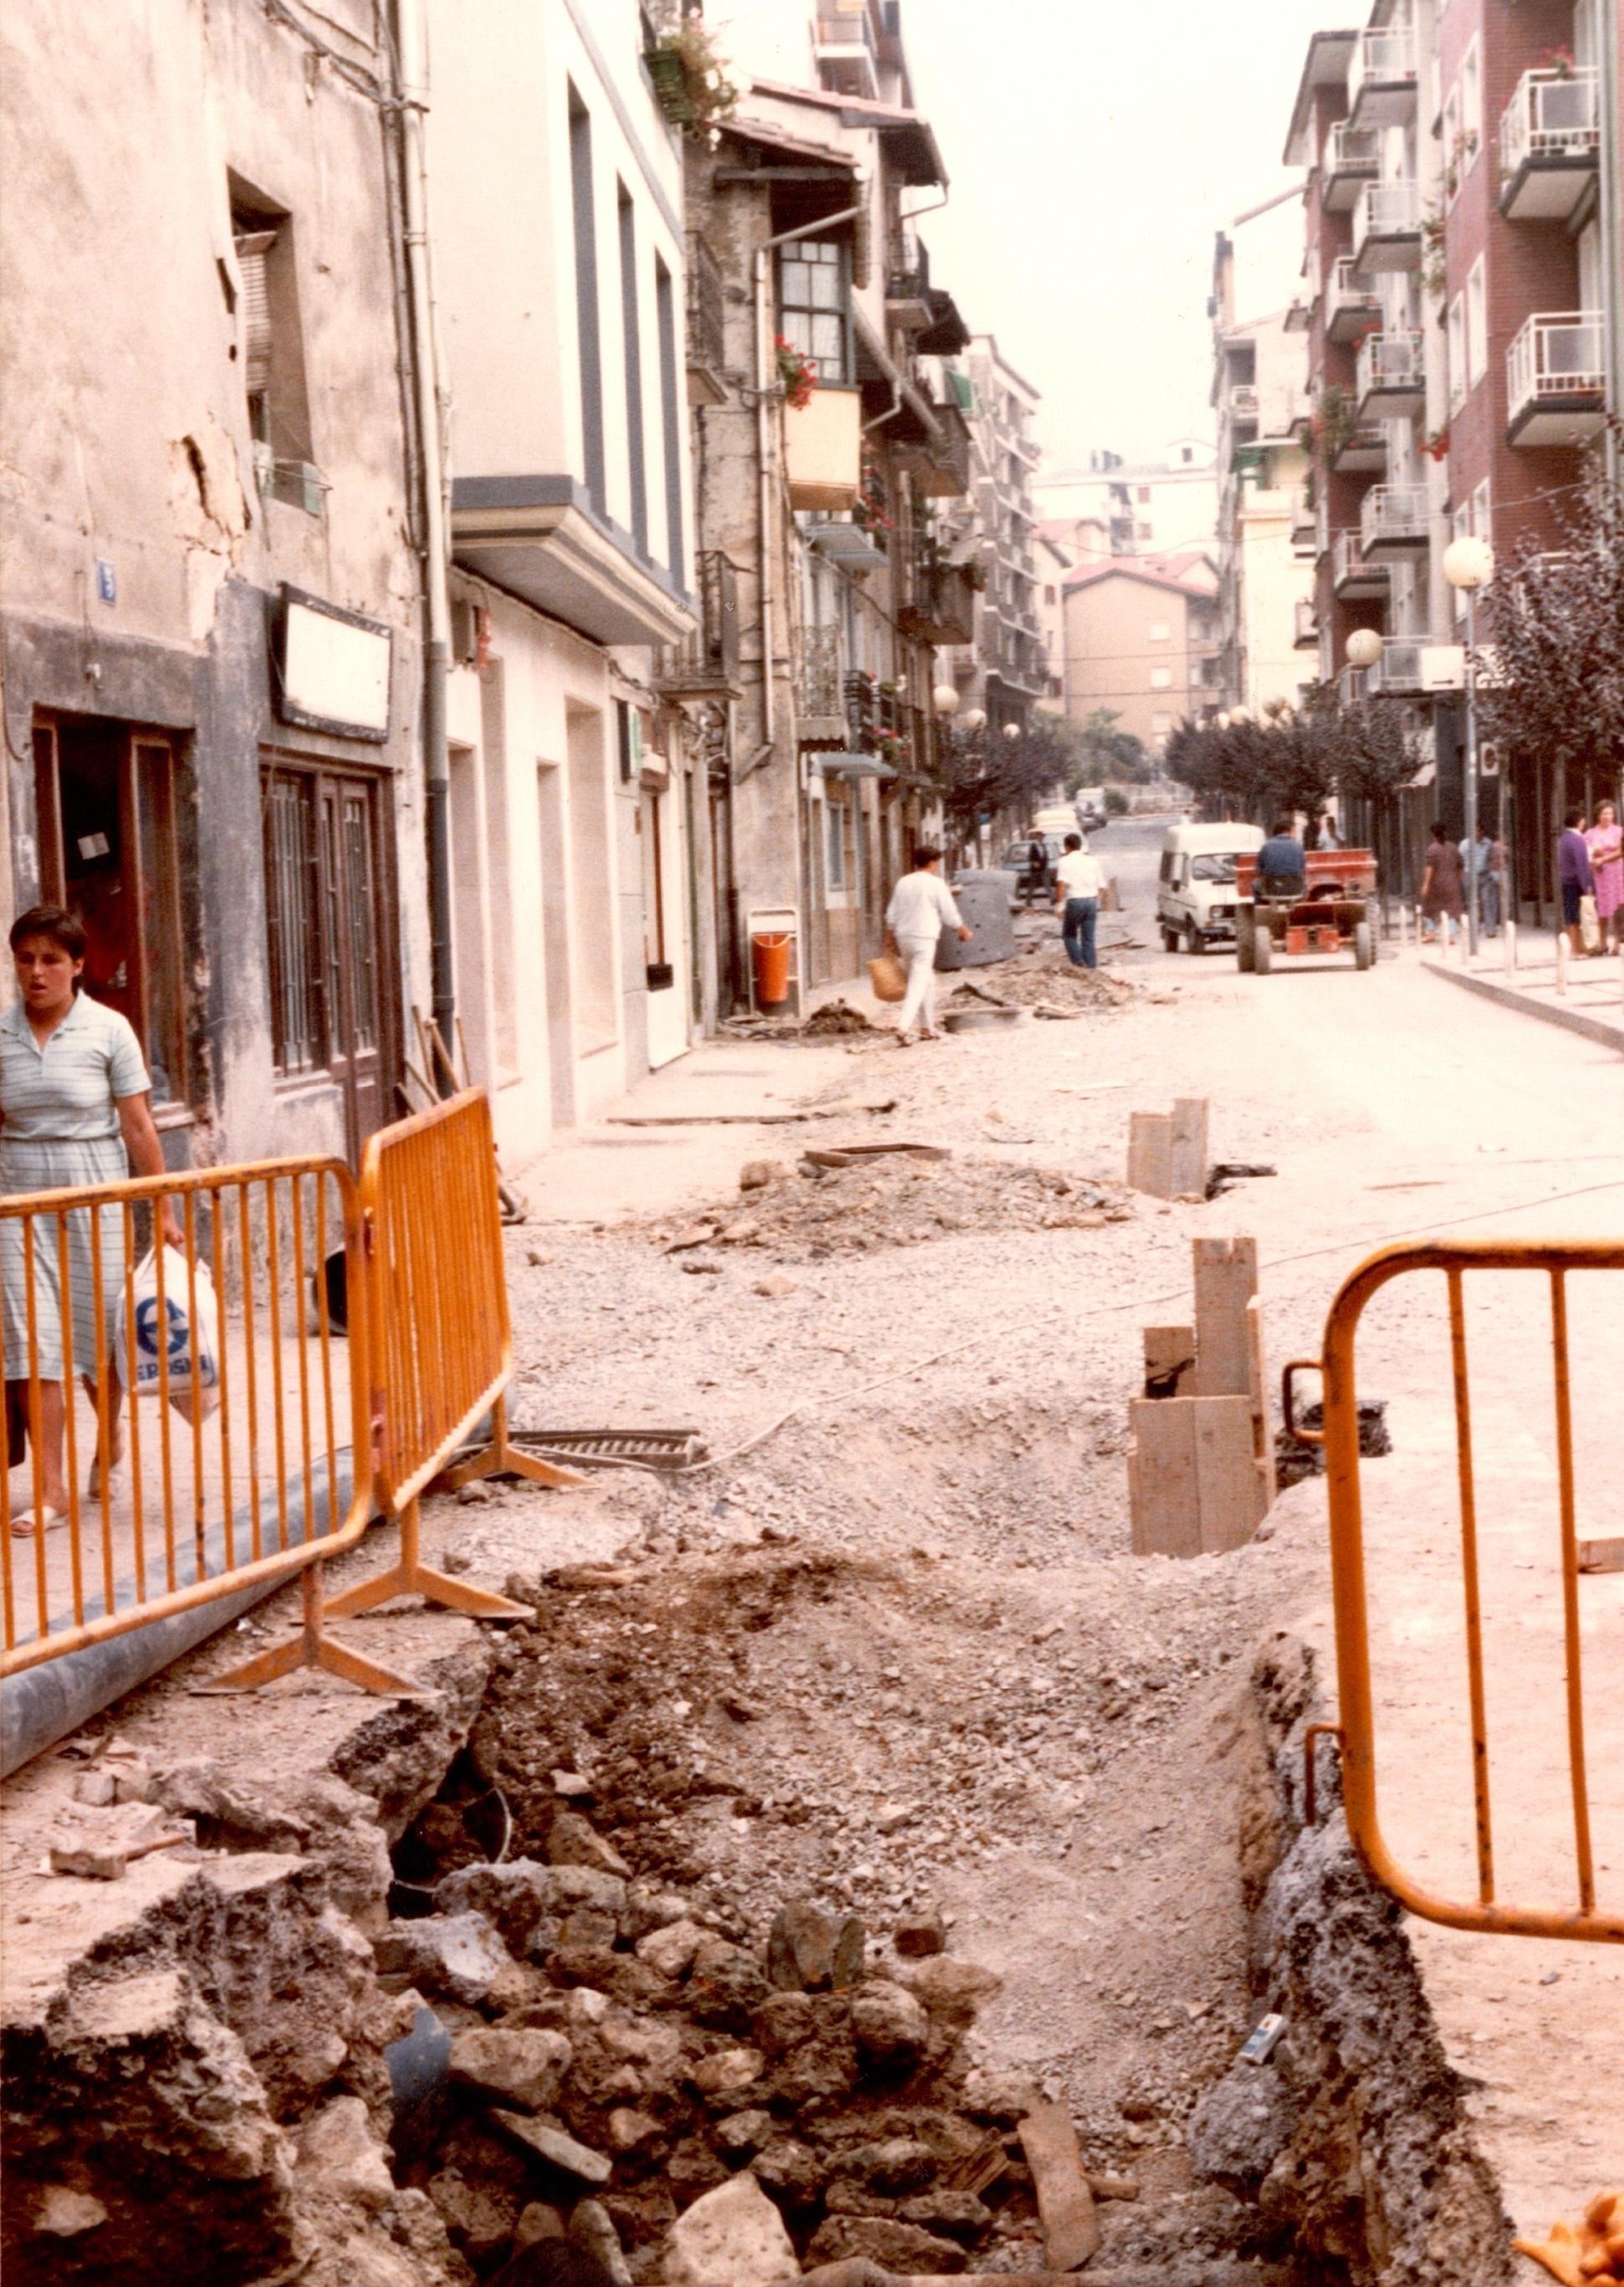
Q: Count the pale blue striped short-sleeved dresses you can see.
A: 1